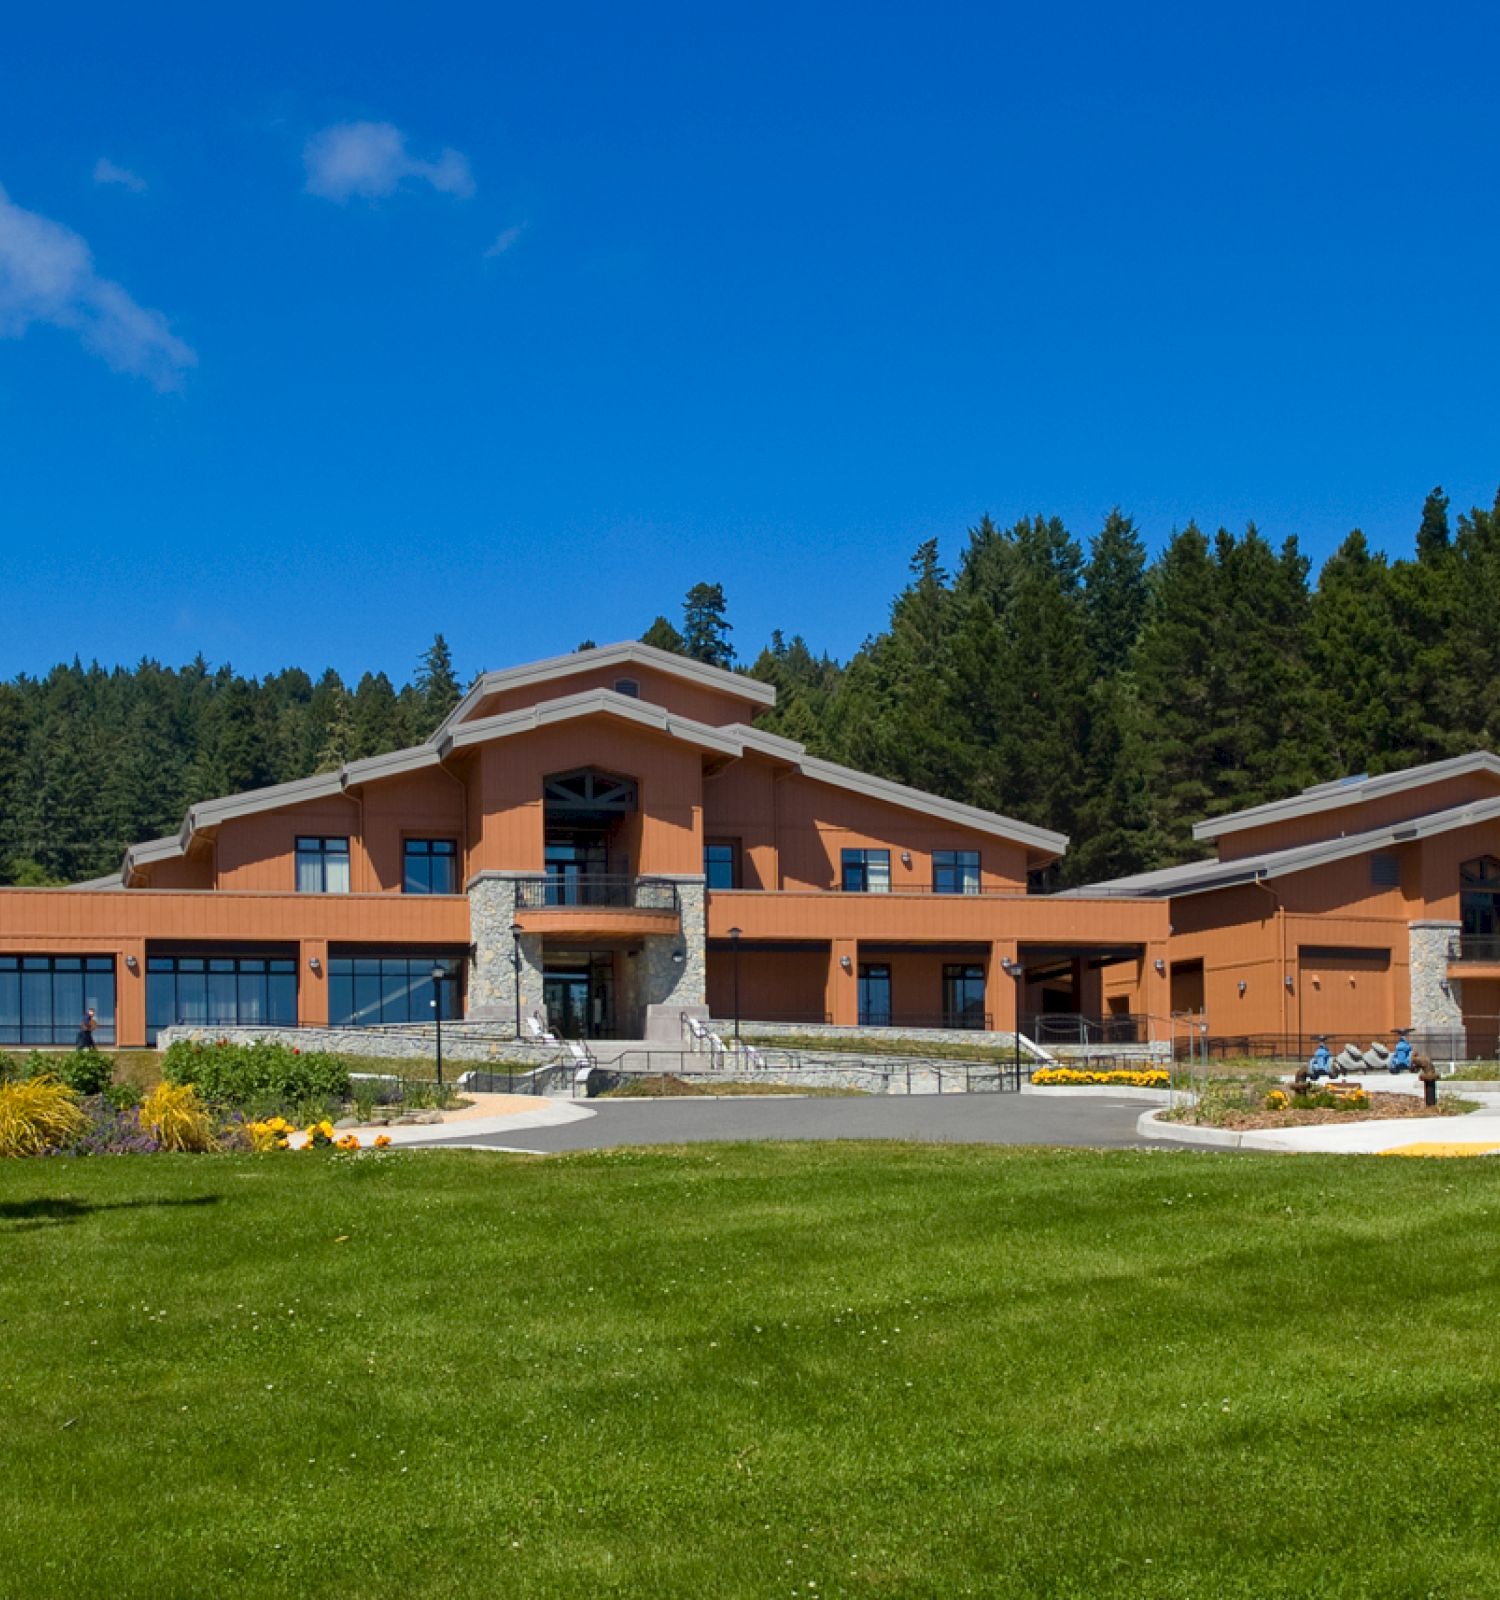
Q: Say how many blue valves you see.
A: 2